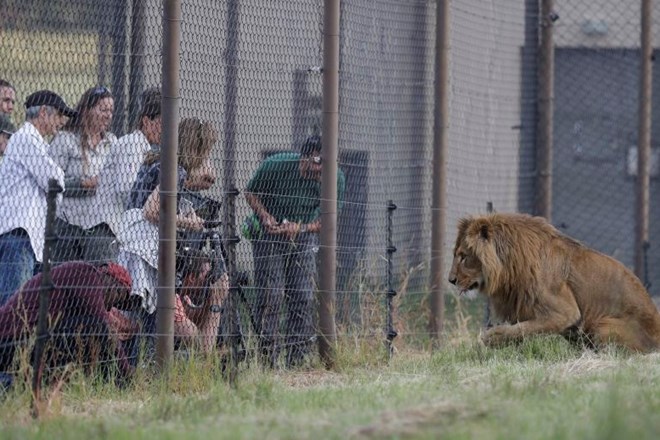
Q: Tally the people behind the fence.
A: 9